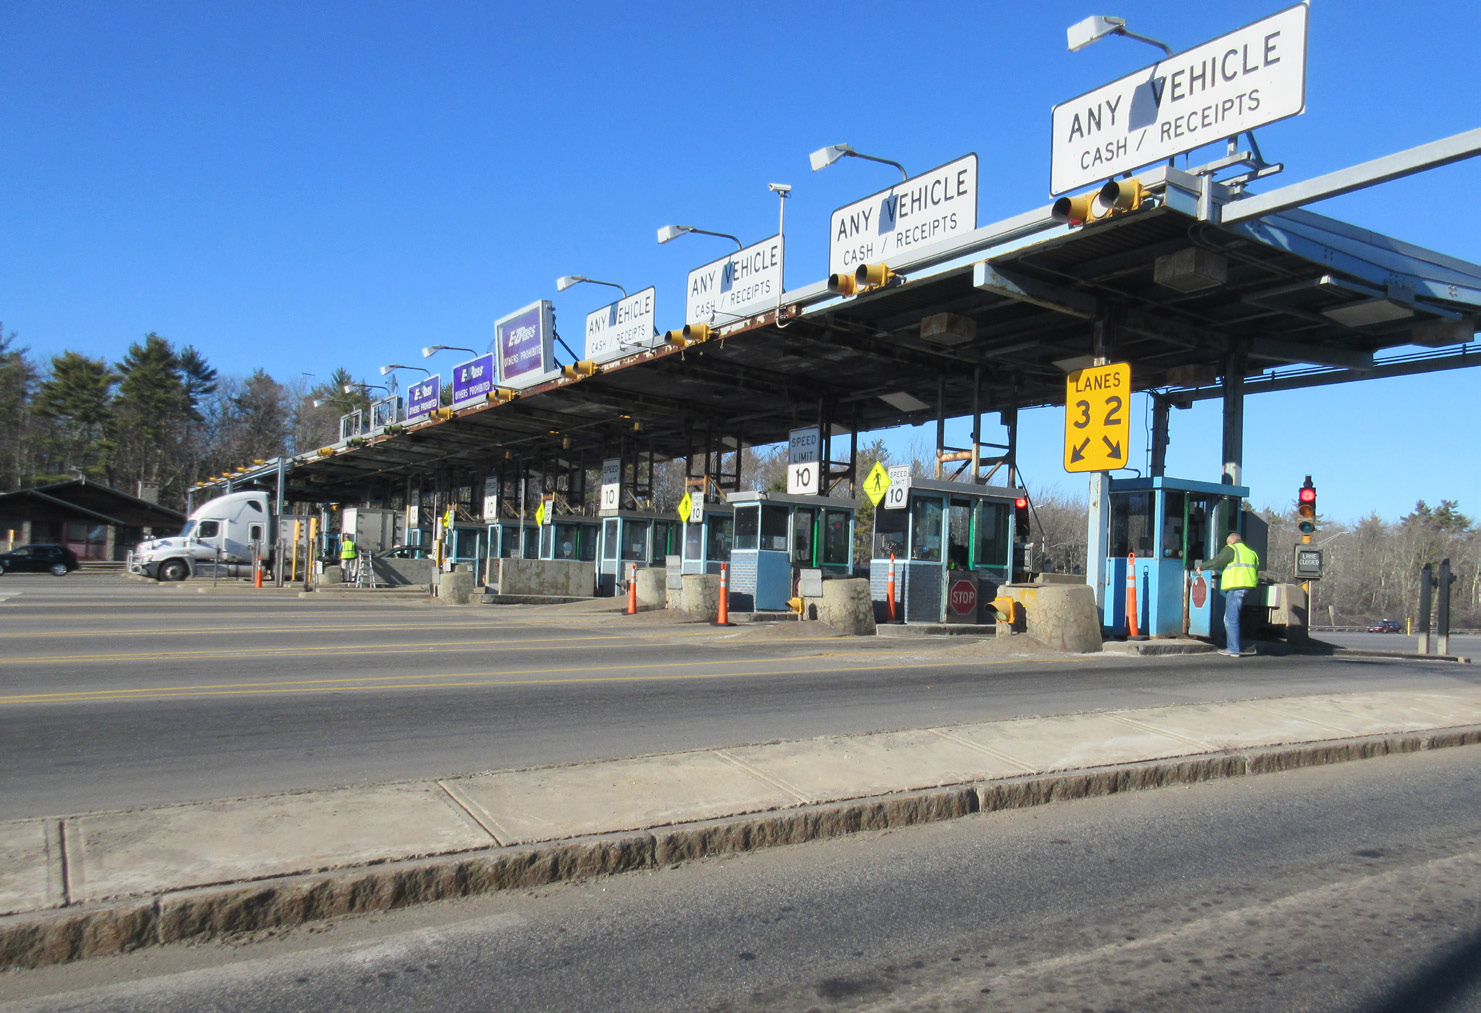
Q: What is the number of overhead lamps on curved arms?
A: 8